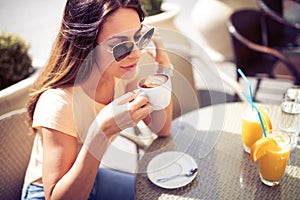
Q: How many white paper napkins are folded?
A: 0